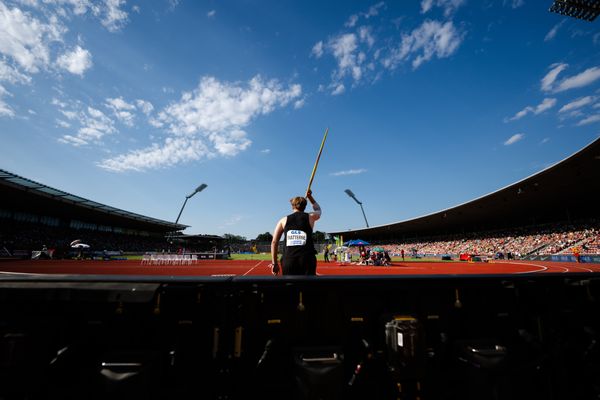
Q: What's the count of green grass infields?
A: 1